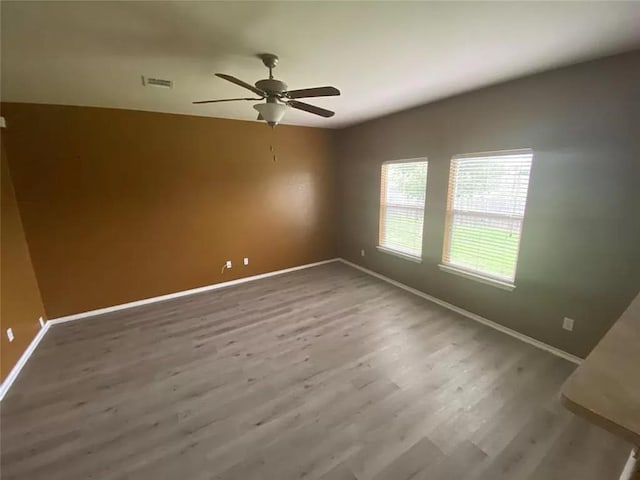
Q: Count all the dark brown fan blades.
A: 5